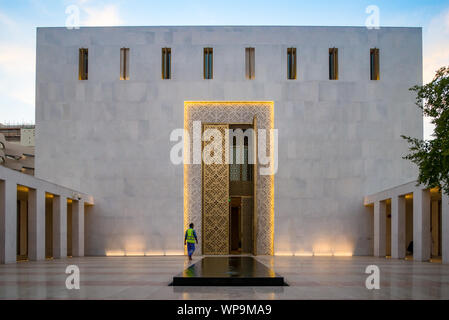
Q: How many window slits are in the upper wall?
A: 8